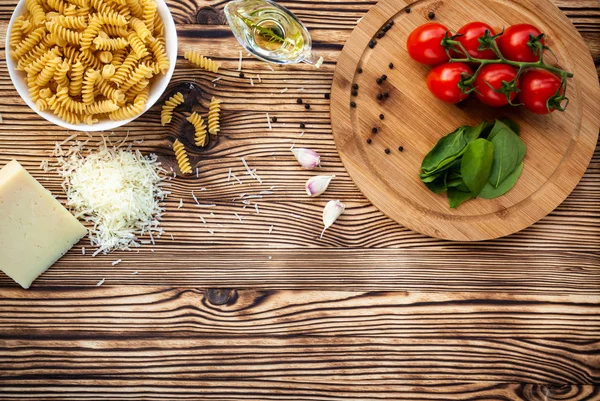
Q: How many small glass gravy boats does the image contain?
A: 1